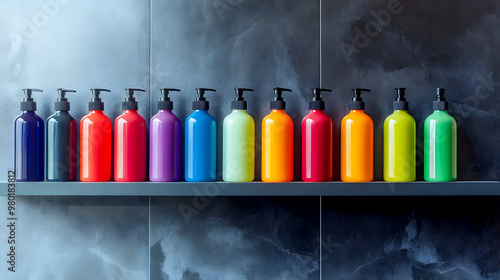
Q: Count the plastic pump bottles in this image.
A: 12